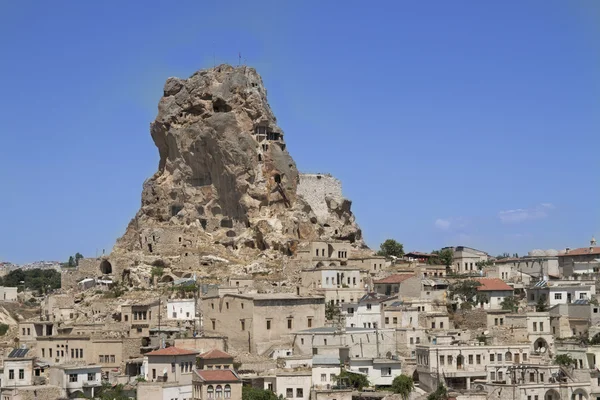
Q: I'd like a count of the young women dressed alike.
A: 0